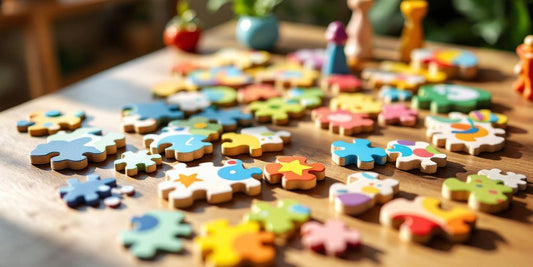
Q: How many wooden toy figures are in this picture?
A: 4